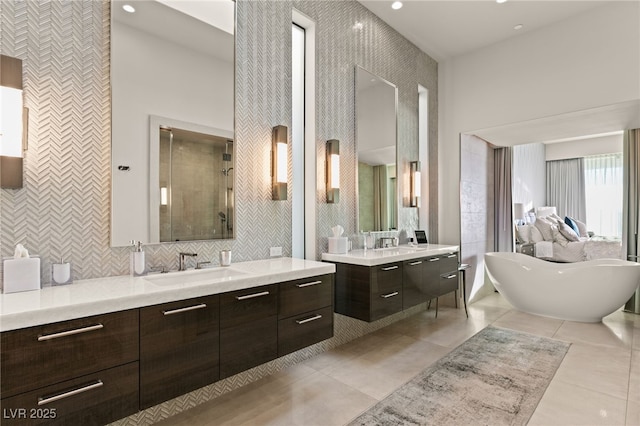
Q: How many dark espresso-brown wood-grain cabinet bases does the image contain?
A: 2